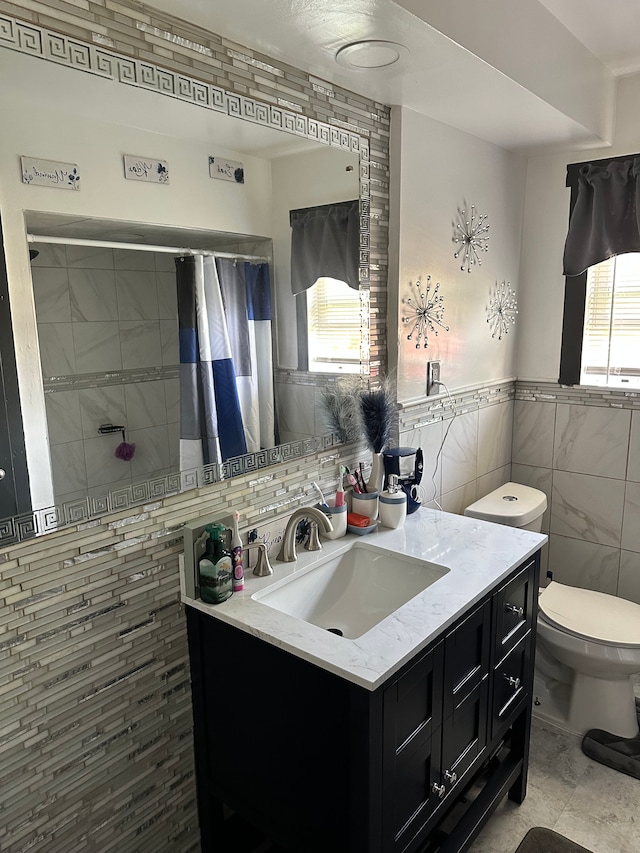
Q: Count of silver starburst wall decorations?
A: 3